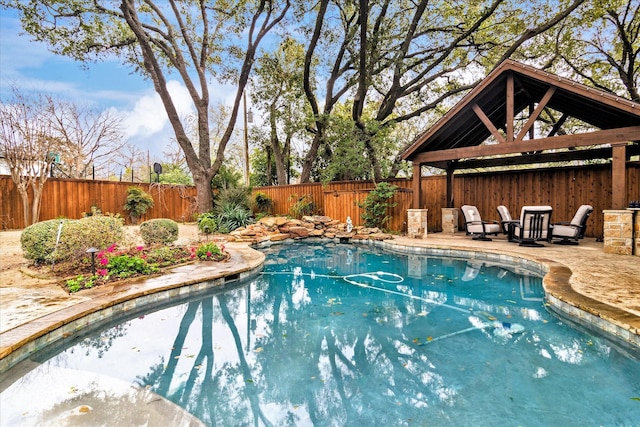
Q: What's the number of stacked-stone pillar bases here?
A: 3